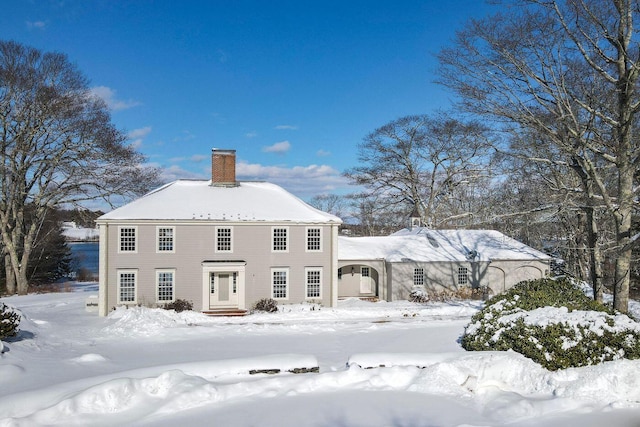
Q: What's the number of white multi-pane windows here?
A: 11